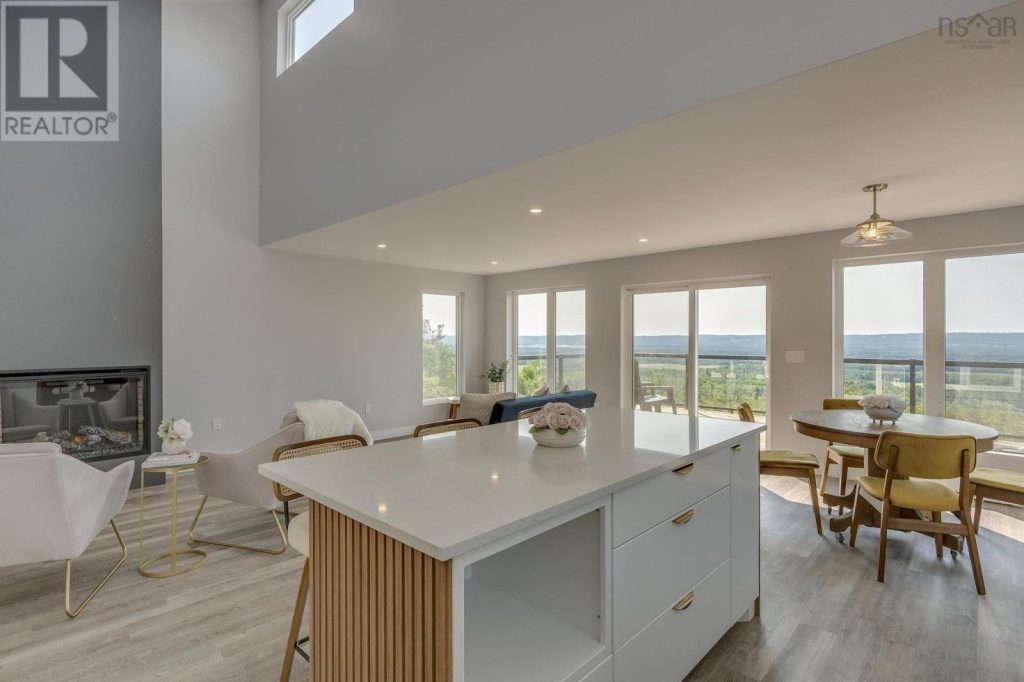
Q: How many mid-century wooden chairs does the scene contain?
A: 4